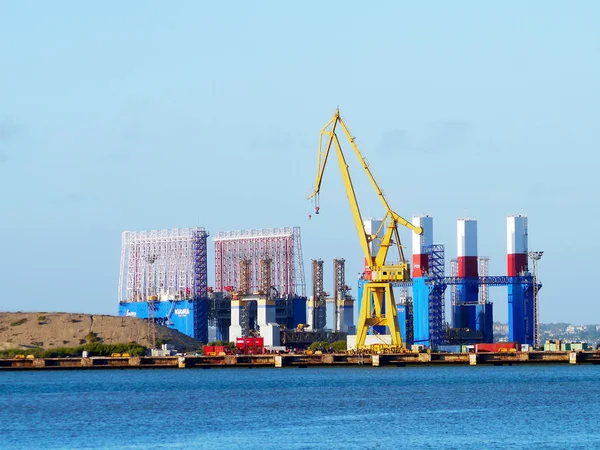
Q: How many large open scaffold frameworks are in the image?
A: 2